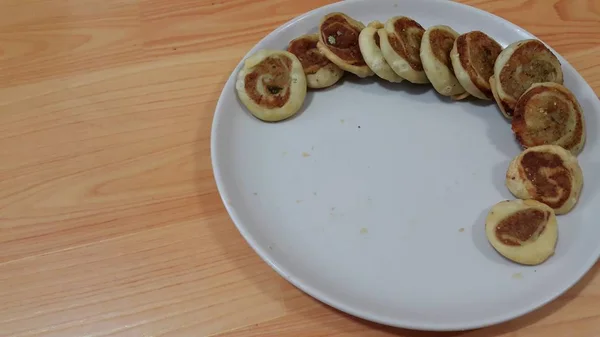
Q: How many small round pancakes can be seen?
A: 11